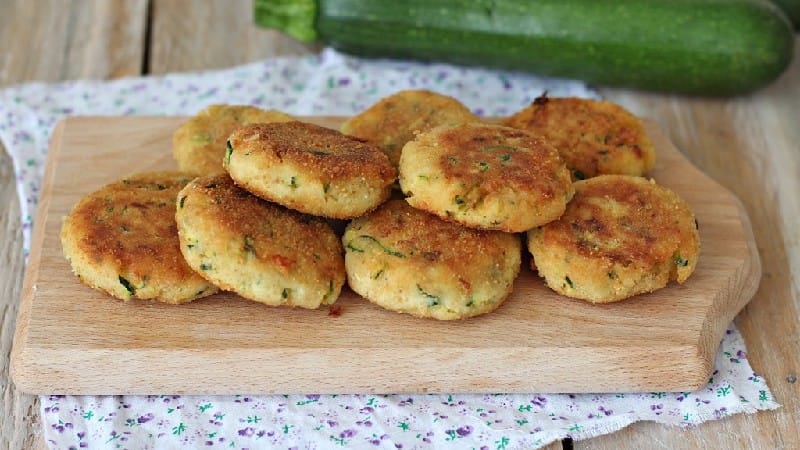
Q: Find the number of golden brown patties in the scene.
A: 9